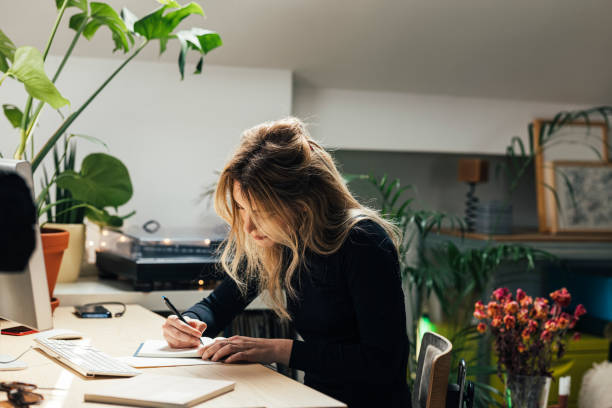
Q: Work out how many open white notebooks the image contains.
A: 1